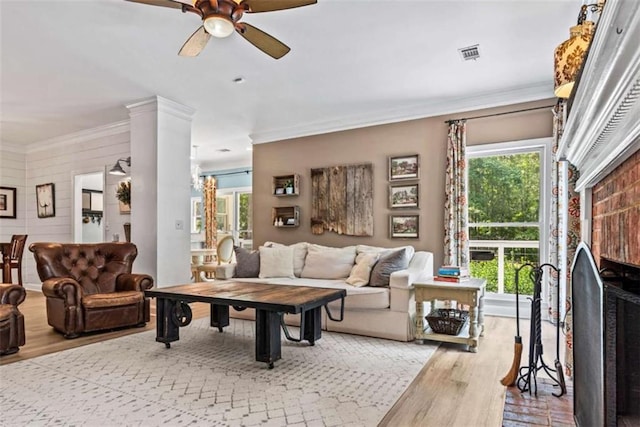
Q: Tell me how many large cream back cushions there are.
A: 3